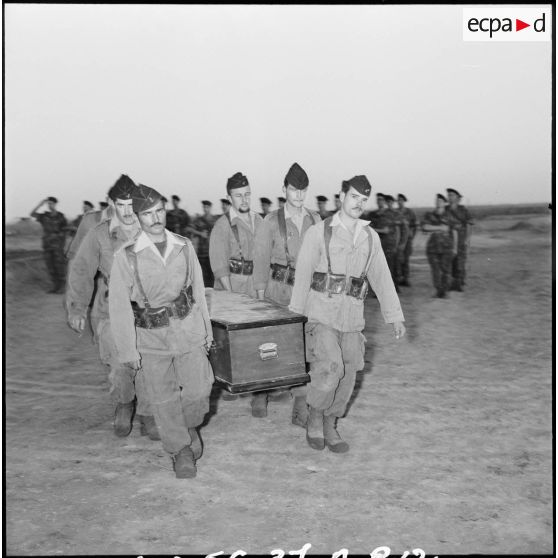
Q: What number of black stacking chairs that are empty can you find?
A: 0